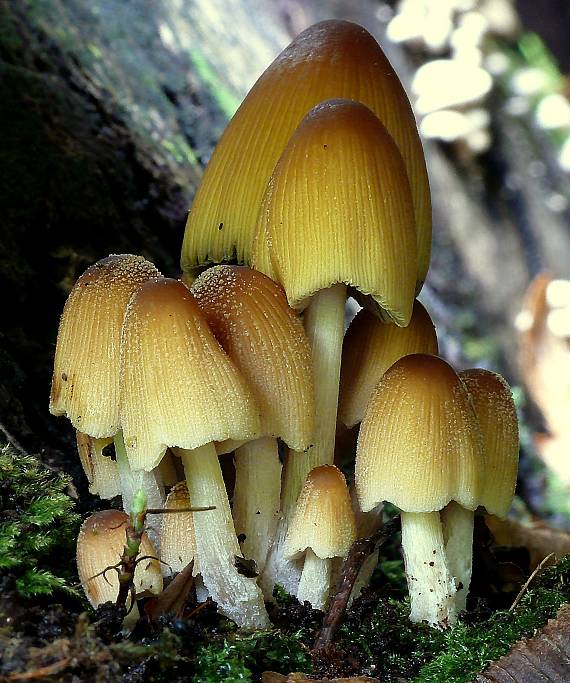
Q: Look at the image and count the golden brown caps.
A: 12